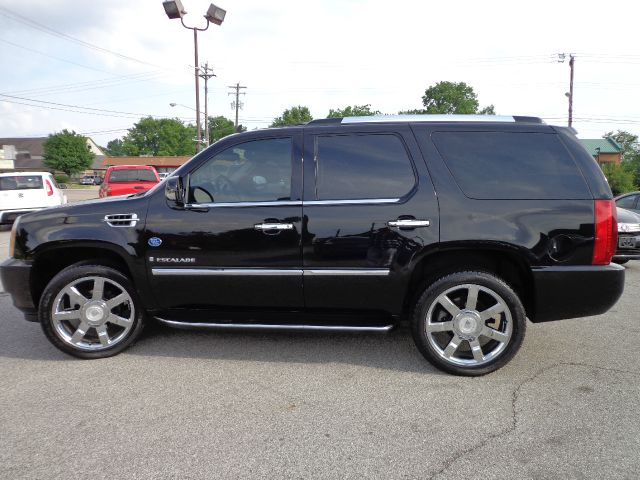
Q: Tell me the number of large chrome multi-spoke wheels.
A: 2